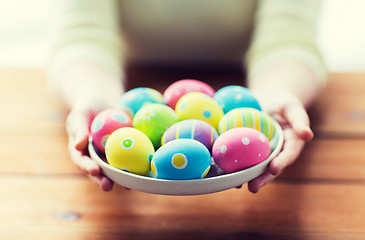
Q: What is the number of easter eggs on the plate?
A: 11